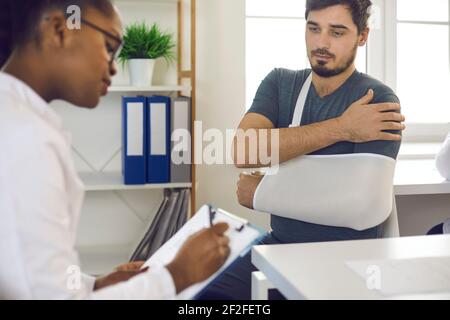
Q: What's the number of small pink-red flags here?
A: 0